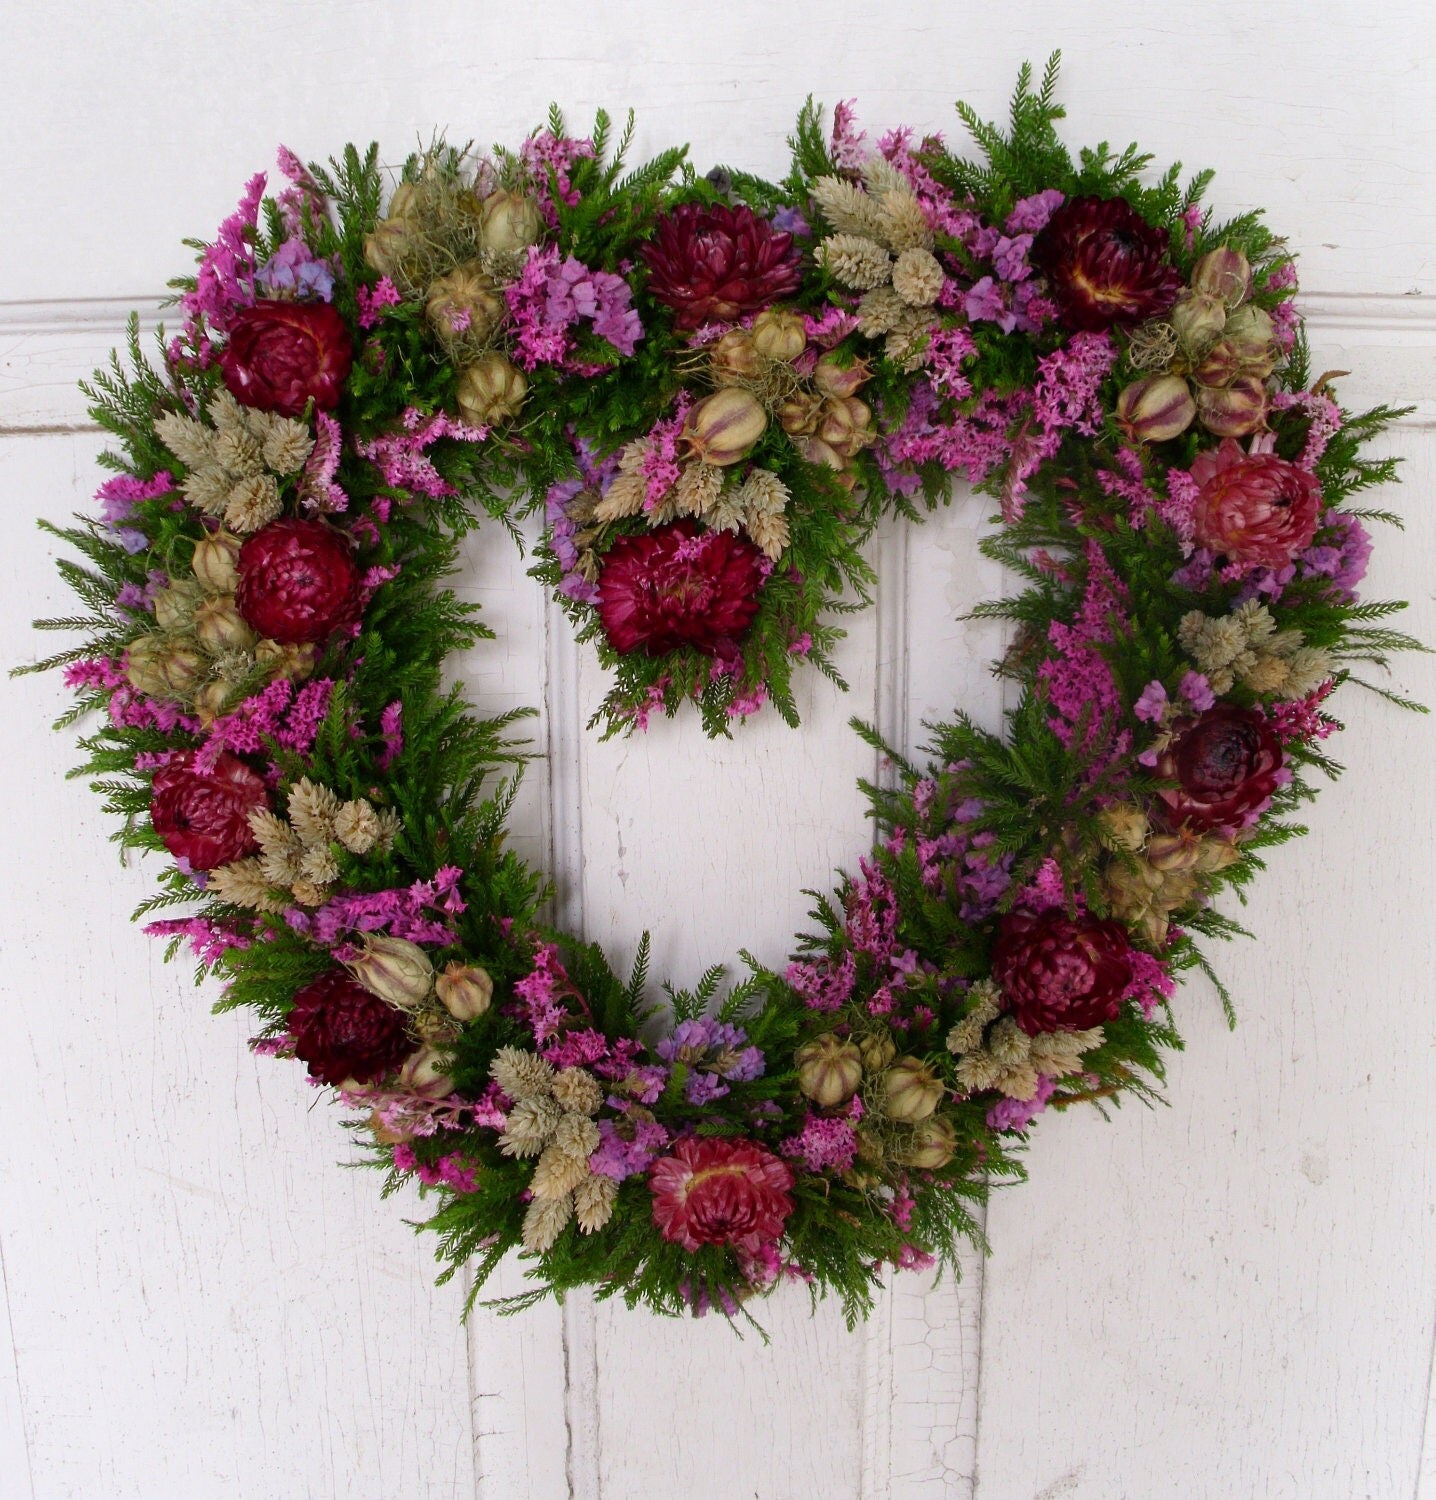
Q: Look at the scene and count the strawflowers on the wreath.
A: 11